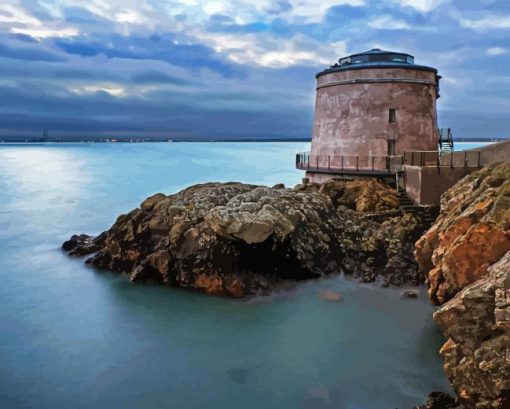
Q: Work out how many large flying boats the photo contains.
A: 0